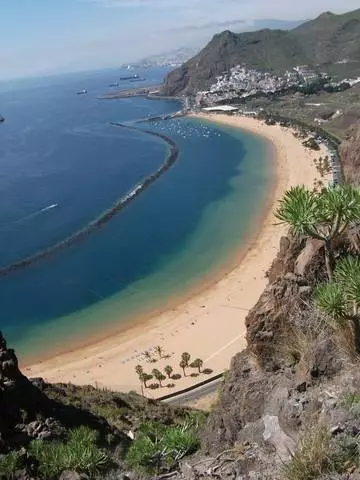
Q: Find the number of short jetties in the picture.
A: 2